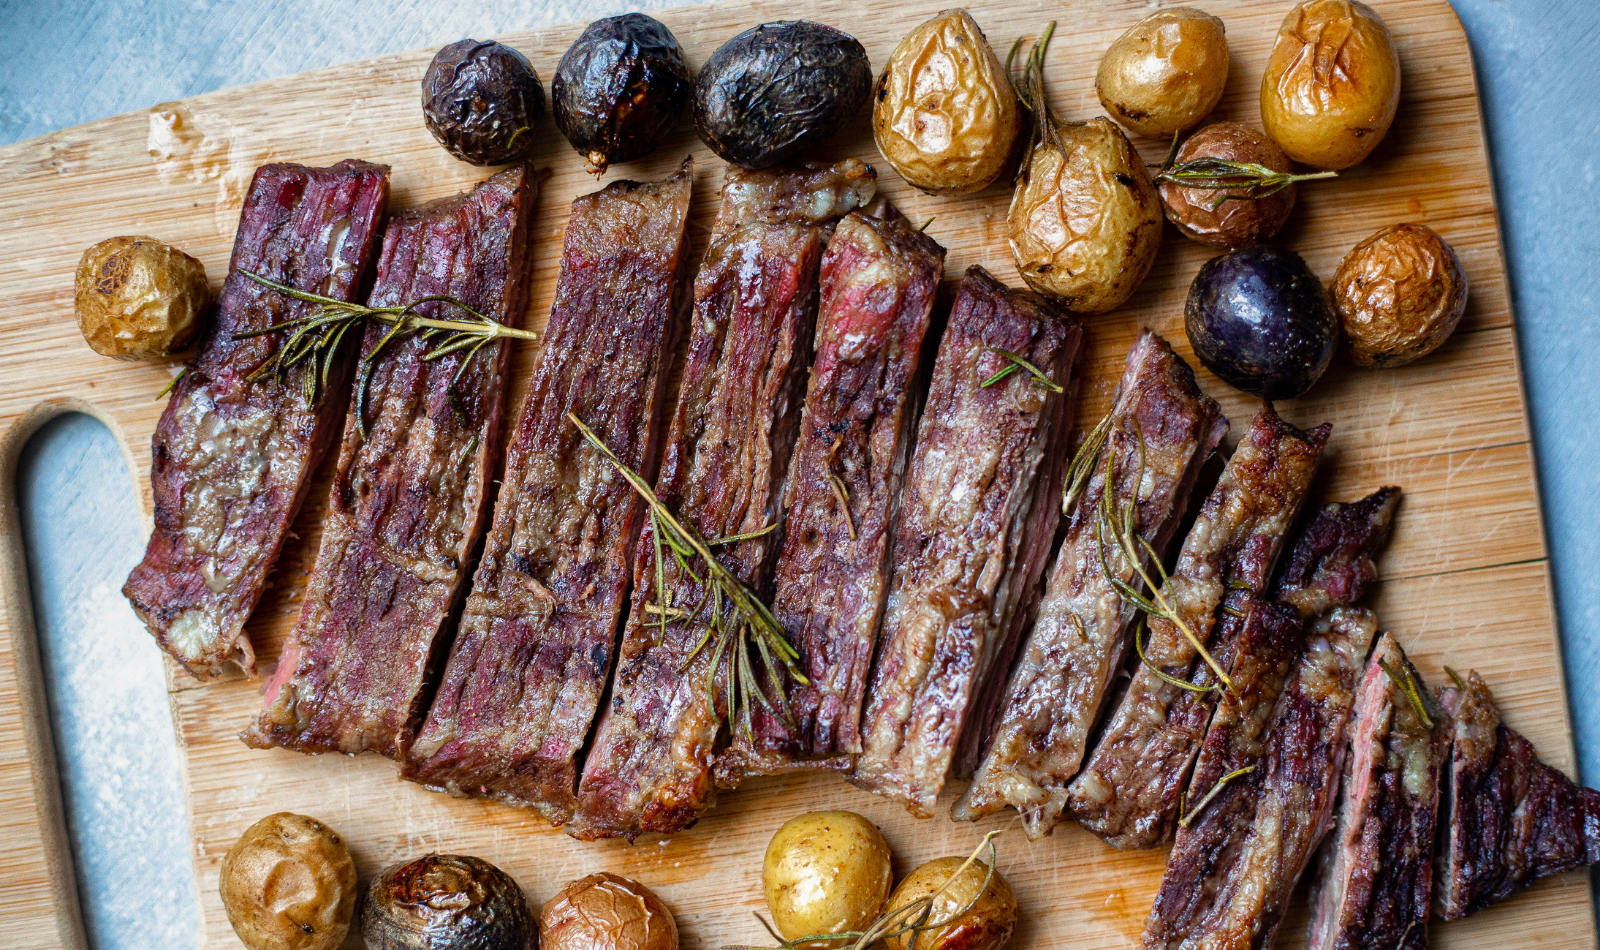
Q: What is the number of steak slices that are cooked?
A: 11